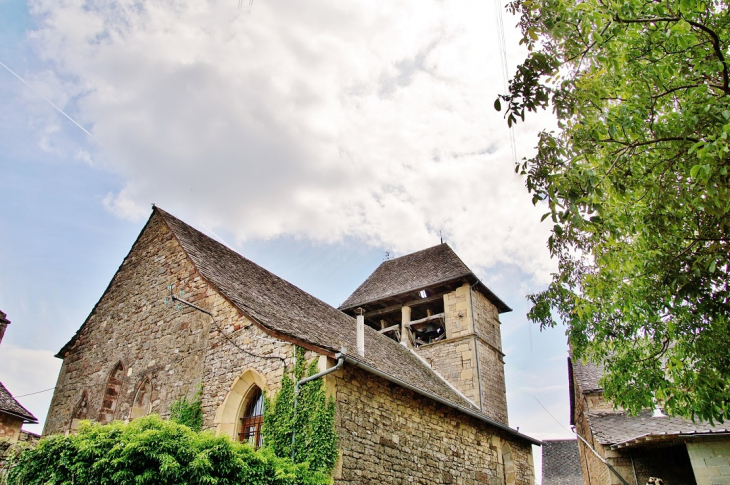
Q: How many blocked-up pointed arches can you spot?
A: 3